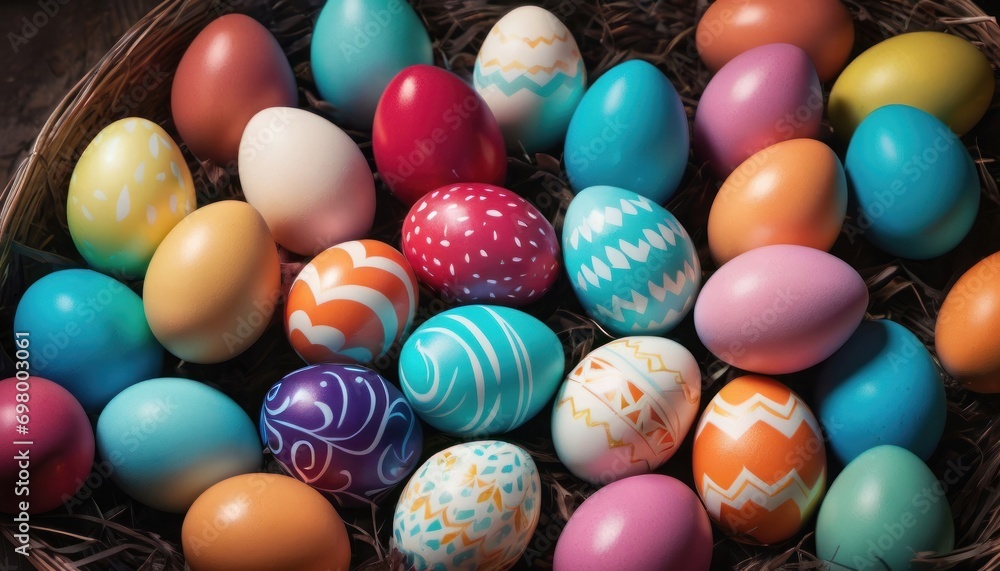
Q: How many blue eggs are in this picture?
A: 8